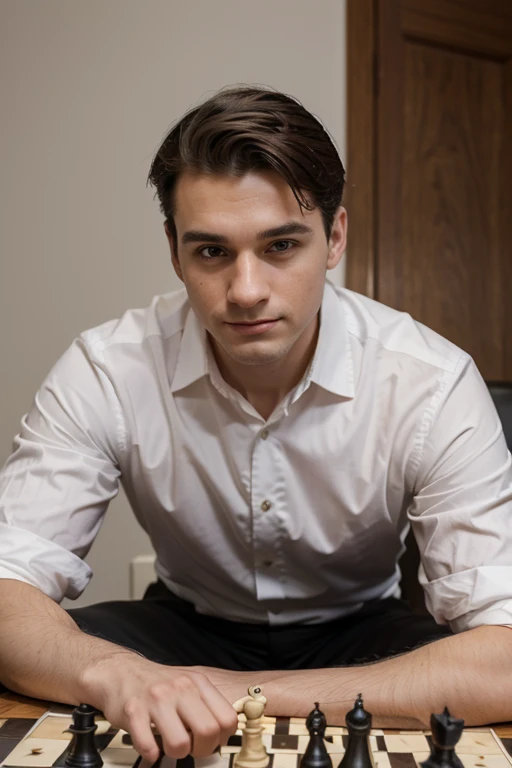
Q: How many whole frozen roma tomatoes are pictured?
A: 0